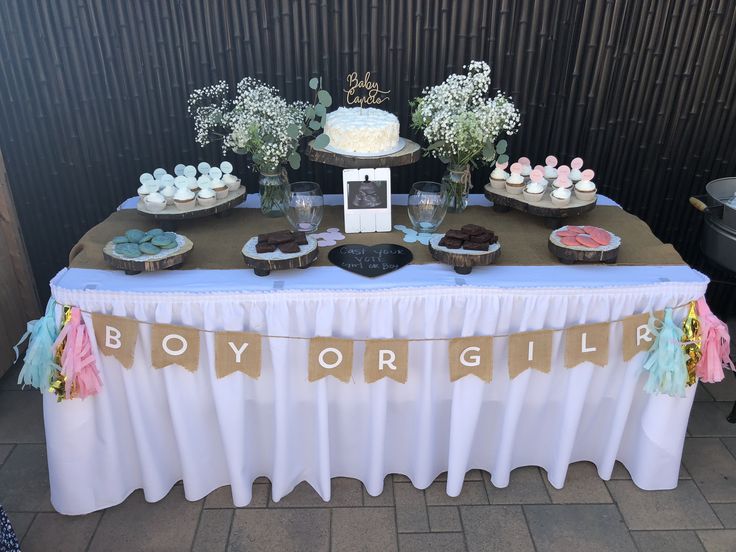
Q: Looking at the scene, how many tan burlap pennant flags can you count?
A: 9